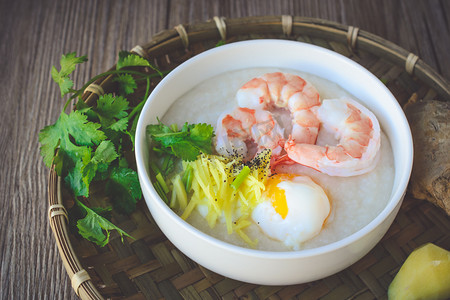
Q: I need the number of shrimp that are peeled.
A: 3